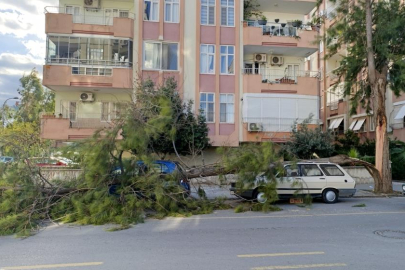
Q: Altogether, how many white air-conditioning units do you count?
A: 5